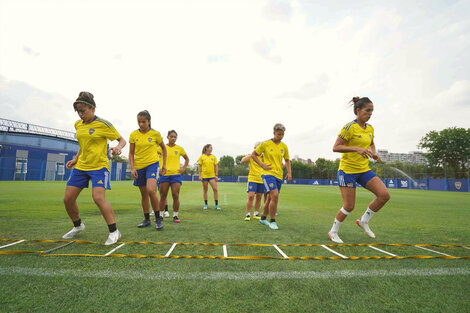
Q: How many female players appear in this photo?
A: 7